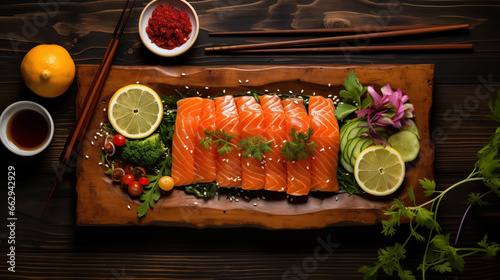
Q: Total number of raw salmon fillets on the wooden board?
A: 7